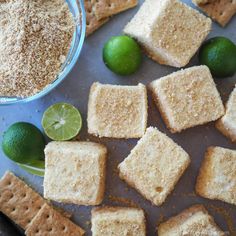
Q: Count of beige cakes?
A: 9